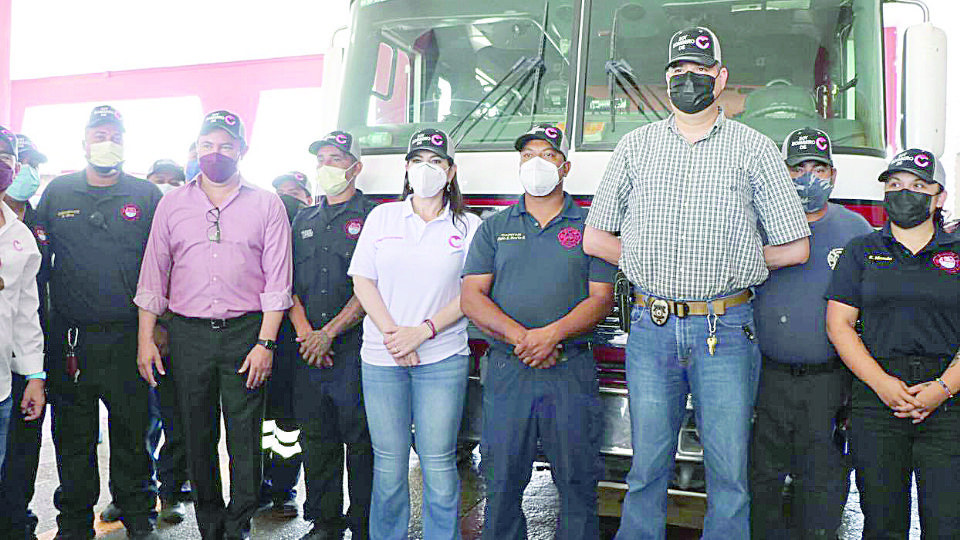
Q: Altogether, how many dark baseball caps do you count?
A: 12